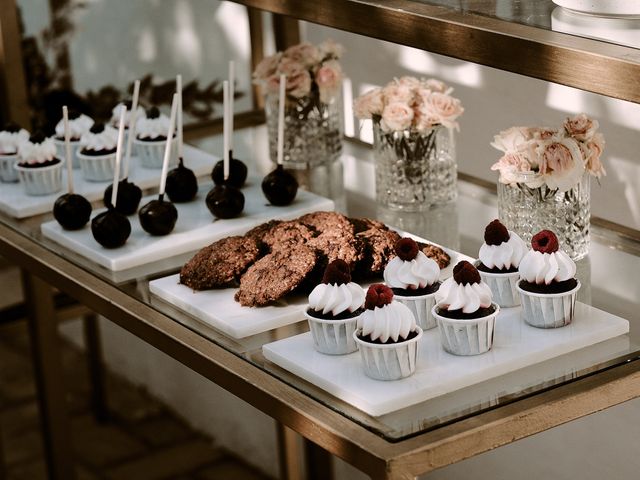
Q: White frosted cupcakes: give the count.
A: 12